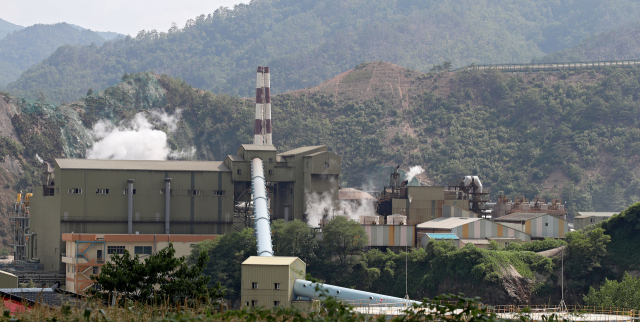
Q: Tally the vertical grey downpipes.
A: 2